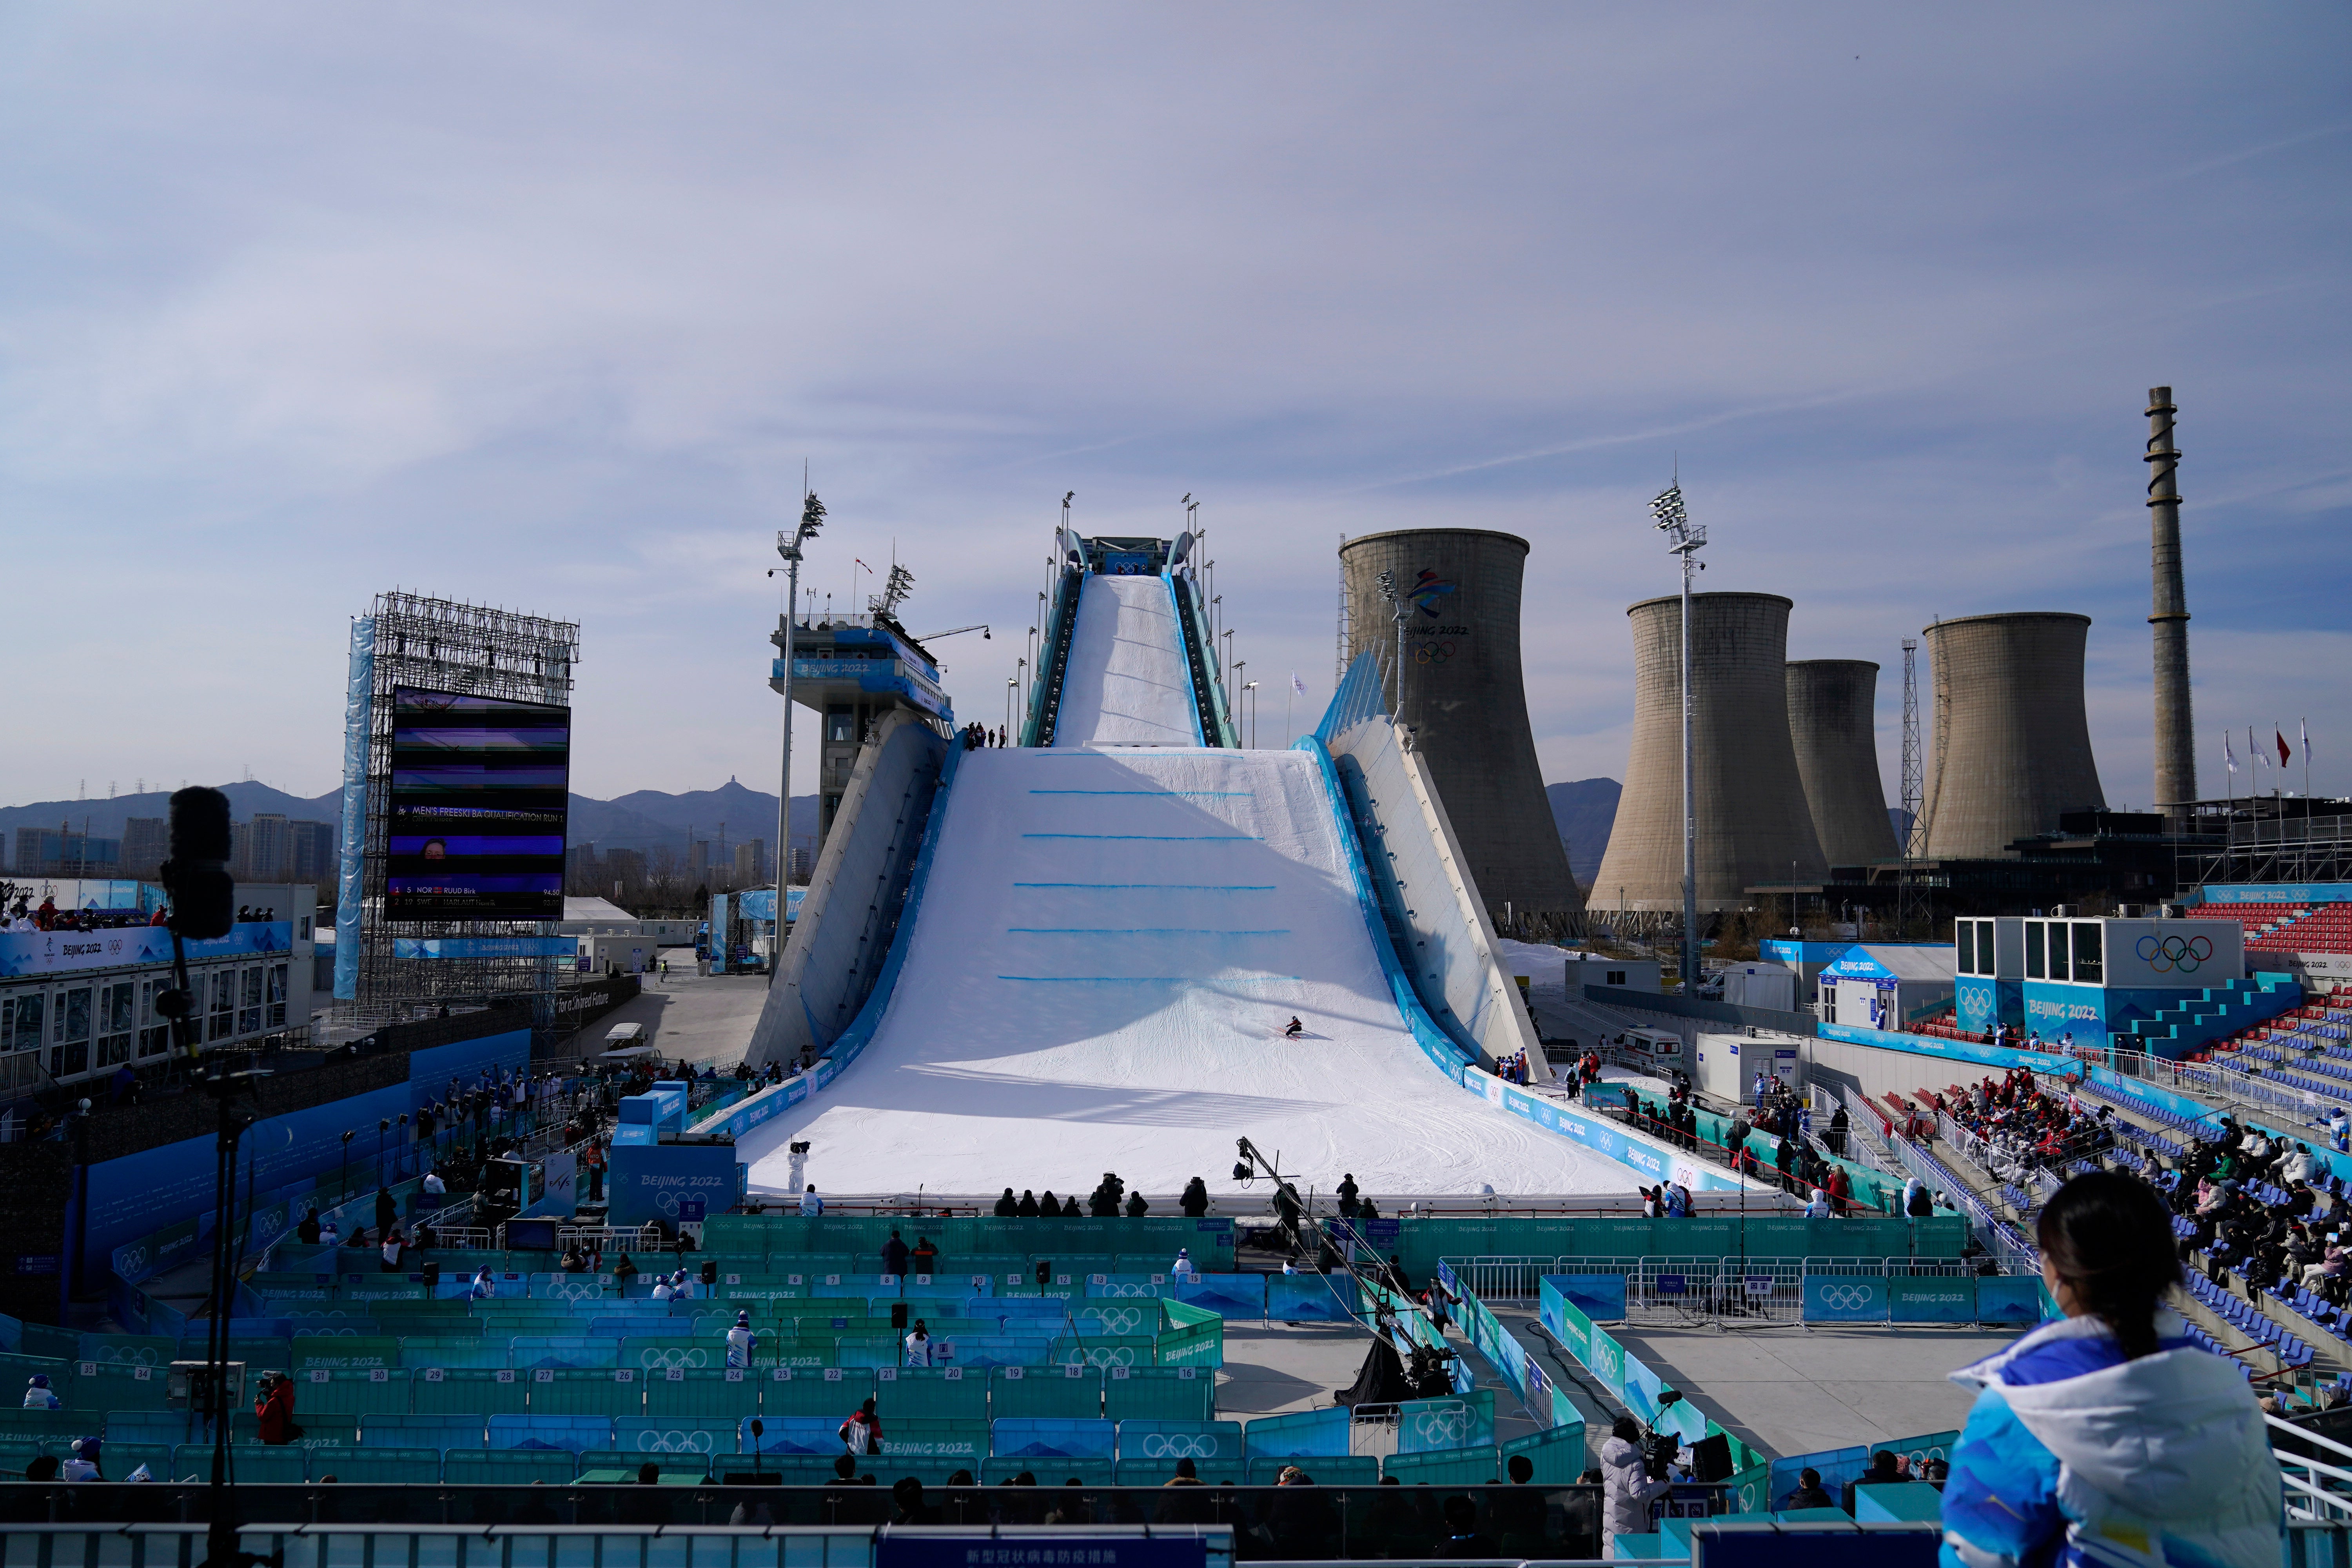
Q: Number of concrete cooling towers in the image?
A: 4